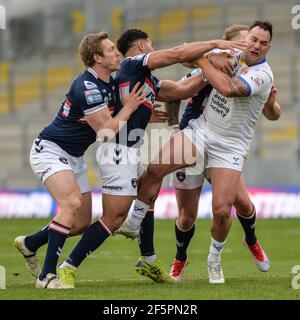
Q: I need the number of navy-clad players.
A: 3